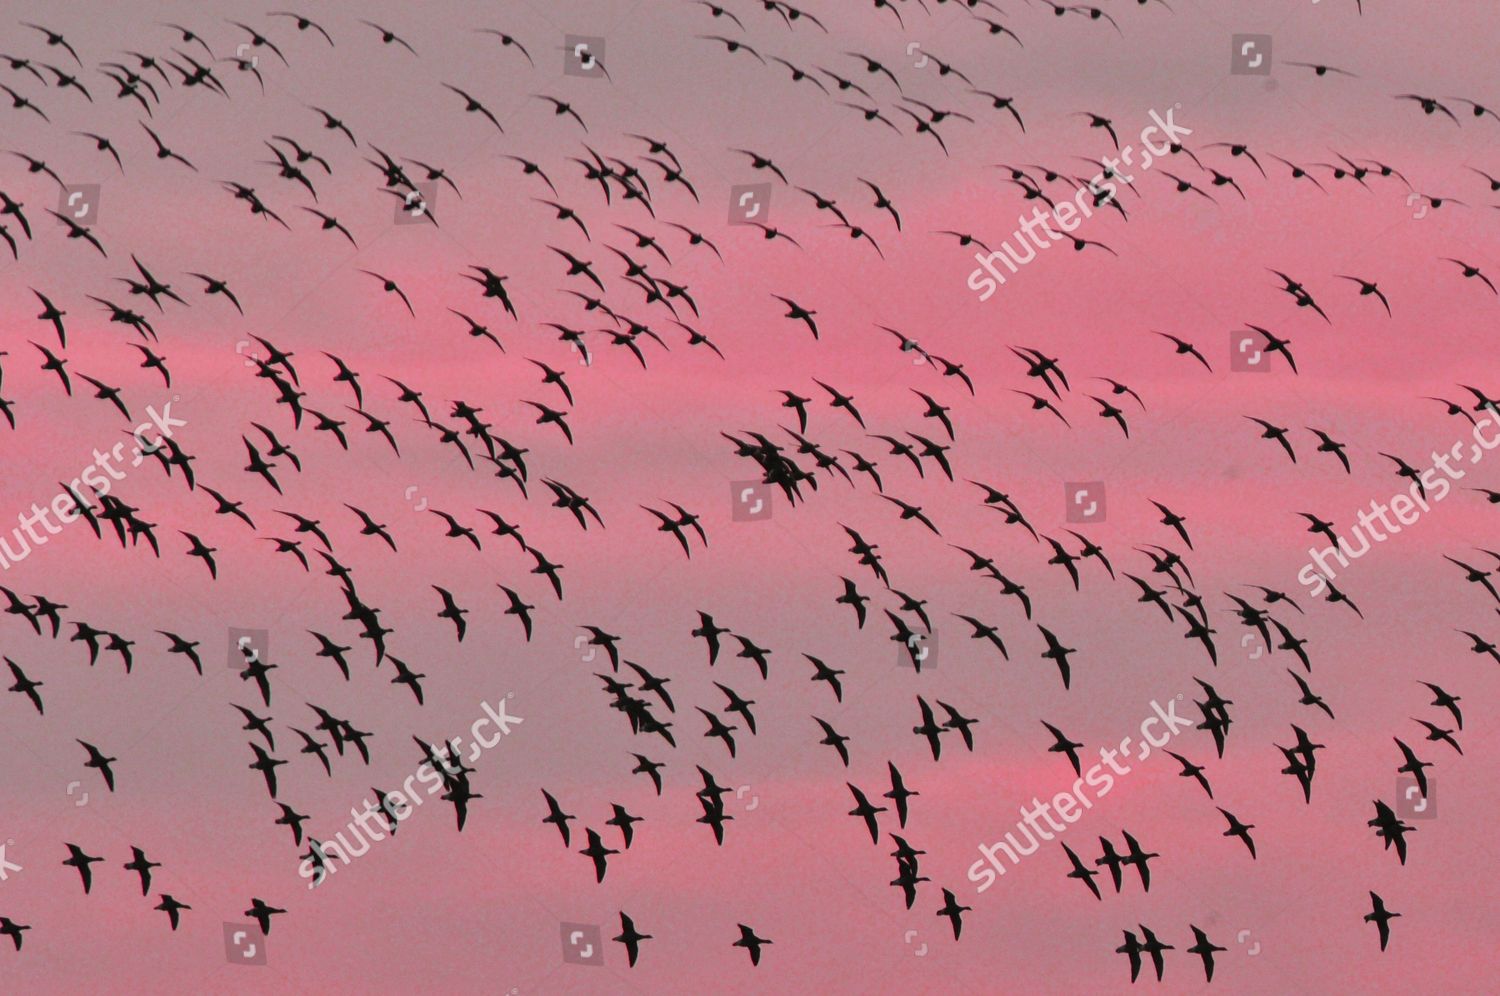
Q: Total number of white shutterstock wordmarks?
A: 5